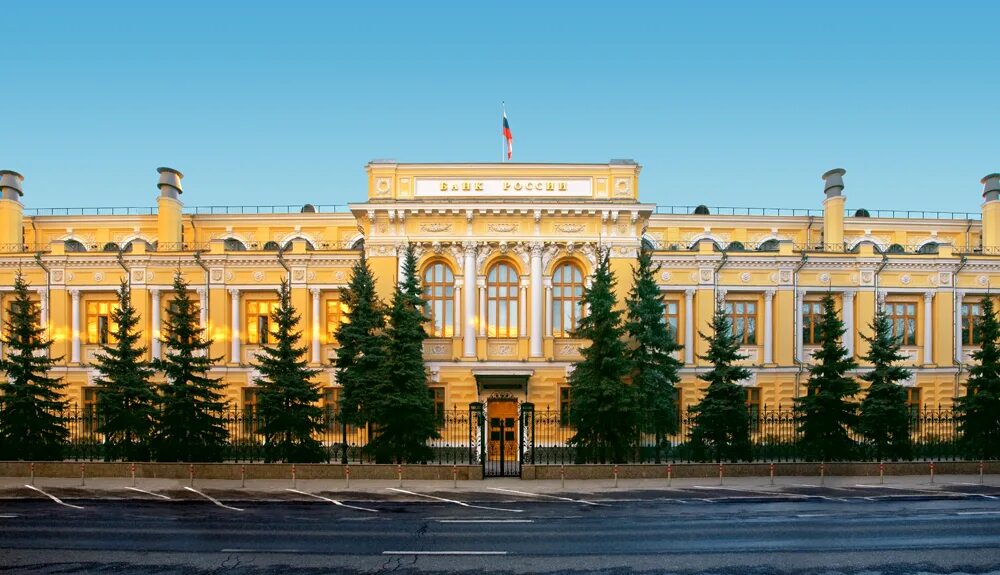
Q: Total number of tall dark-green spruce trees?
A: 12